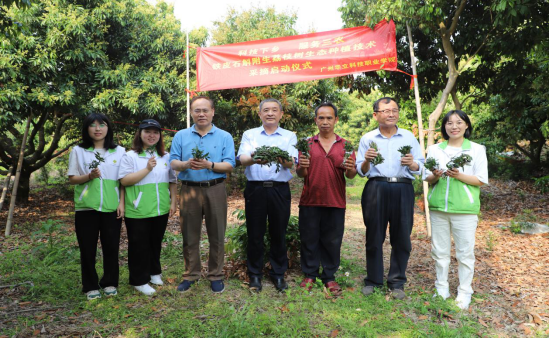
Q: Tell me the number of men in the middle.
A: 4